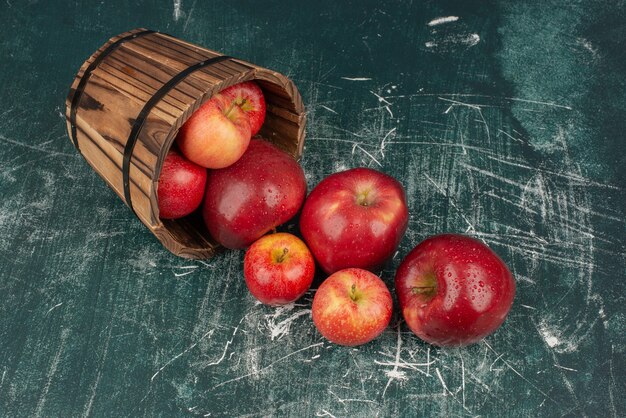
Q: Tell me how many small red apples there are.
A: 5